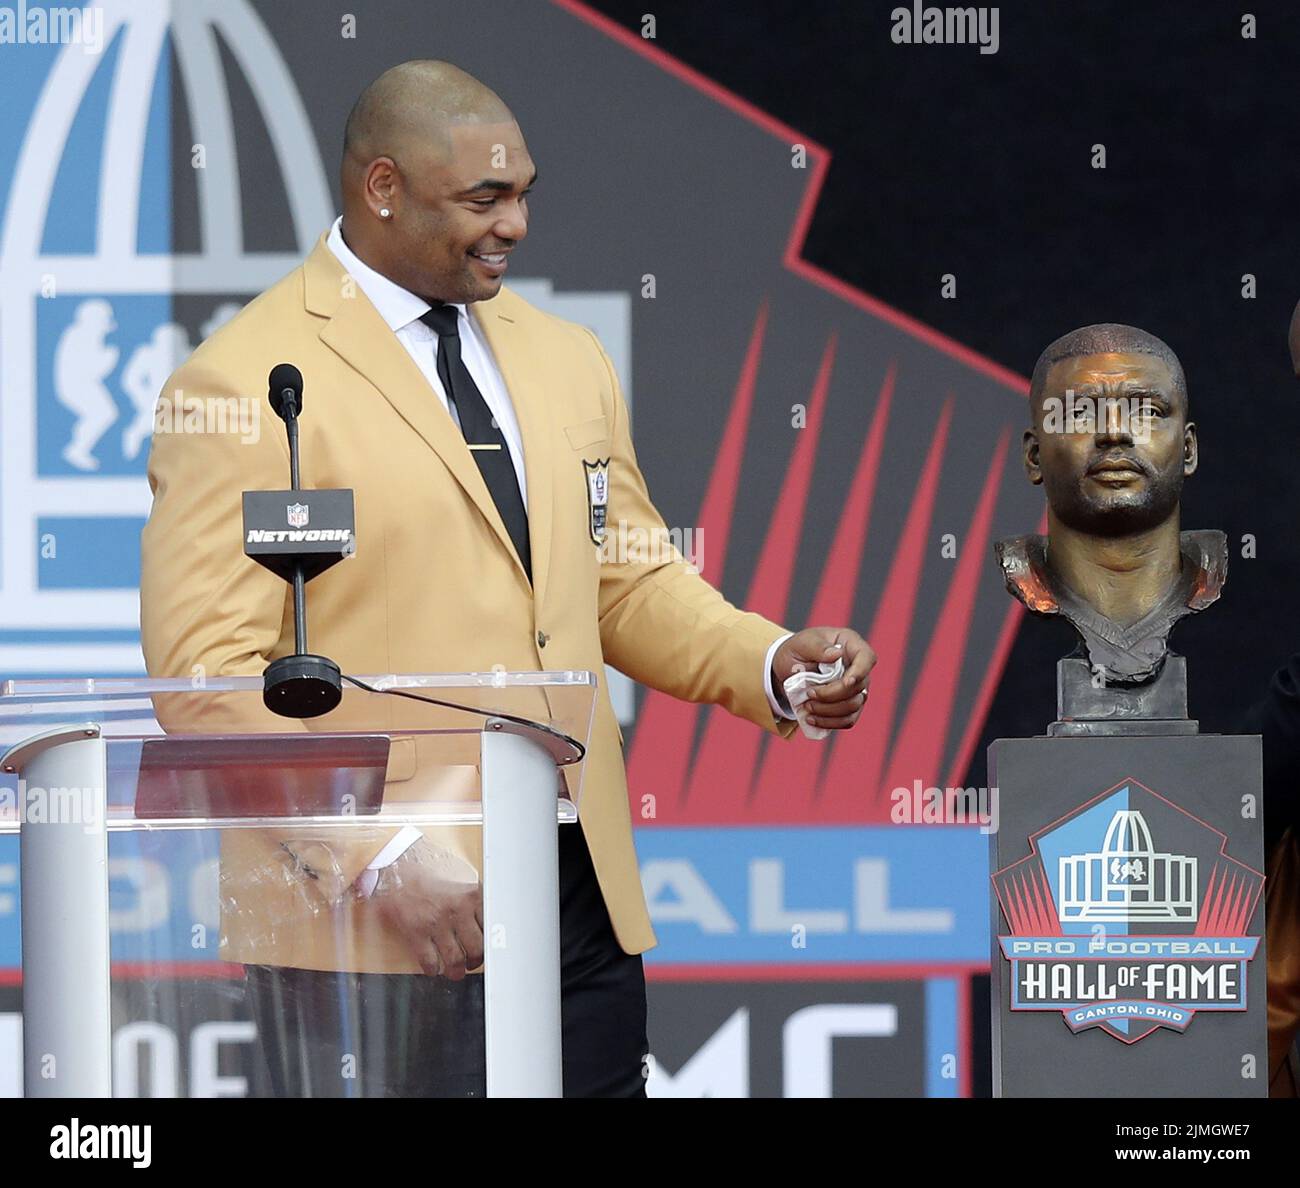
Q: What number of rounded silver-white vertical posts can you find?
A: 2